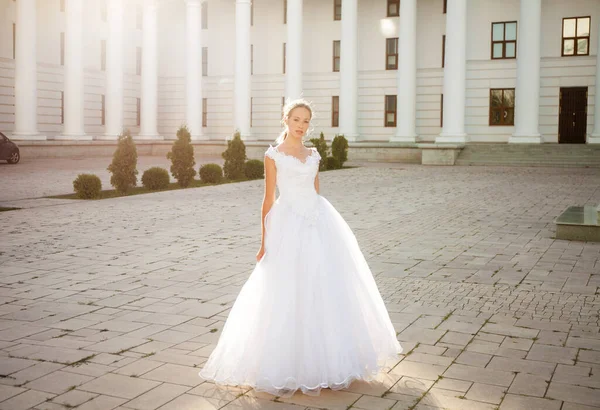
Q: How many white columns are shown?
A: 12